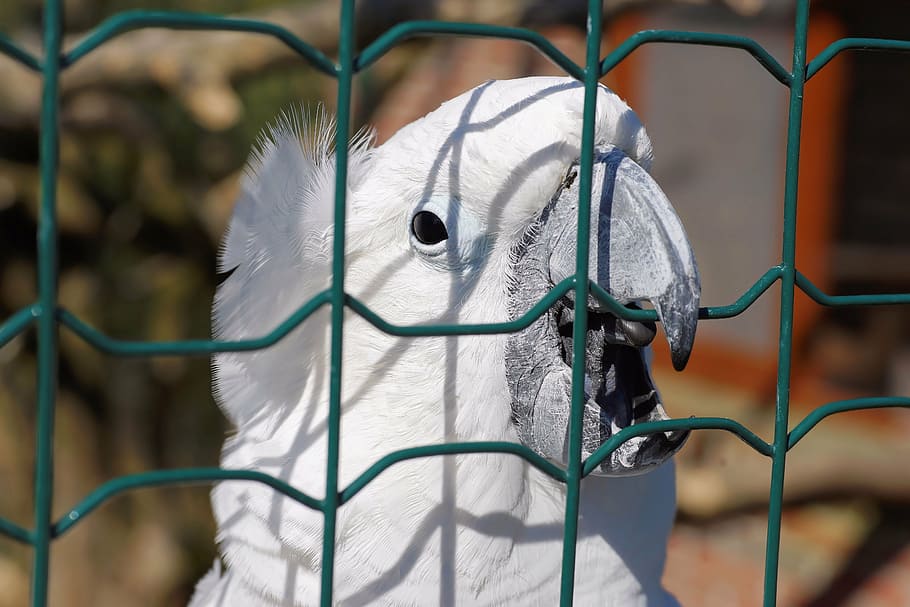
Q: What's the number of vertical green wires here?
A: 4